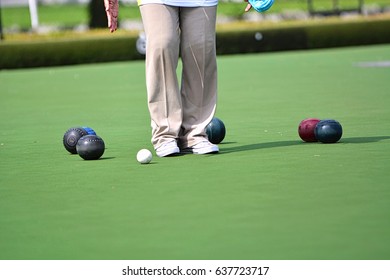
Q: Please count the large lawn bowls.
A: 6